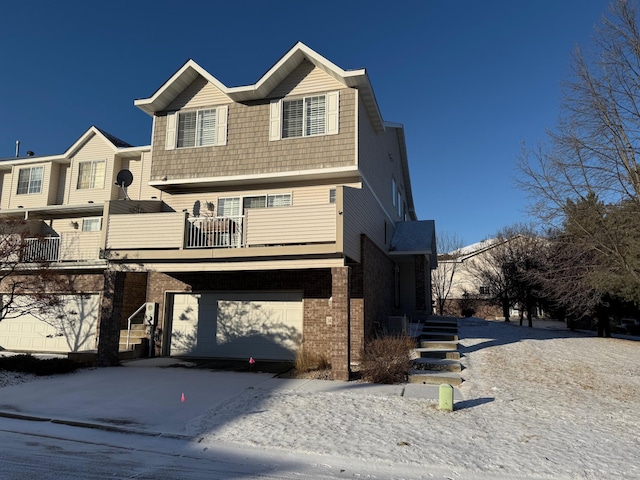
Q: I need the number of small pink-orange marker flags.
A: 2